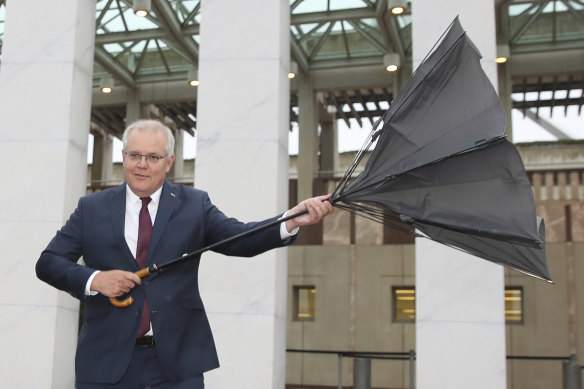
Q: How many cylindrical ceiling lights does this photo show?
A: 7